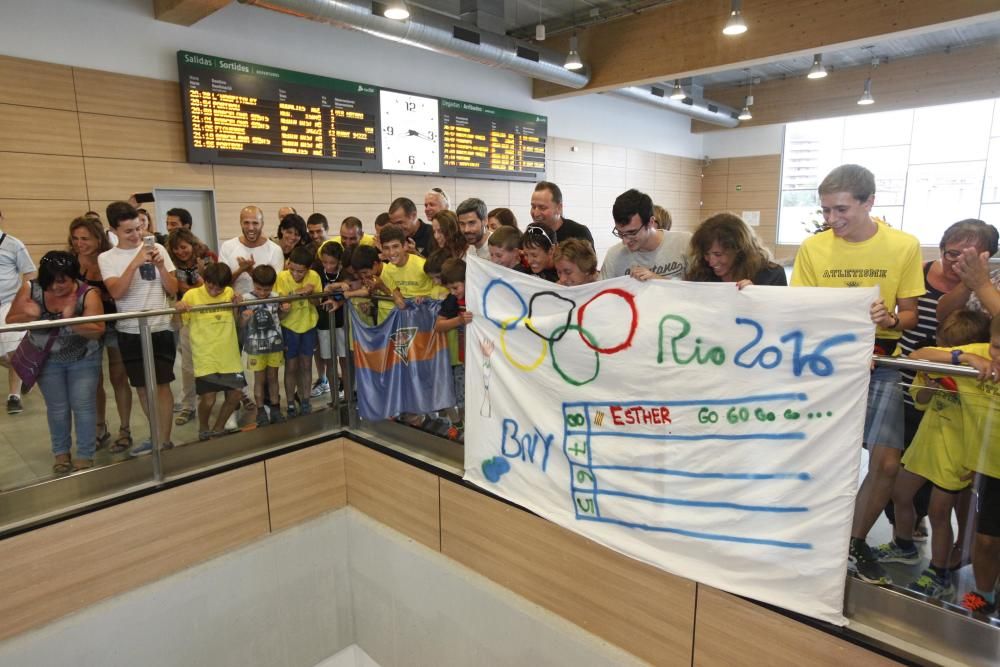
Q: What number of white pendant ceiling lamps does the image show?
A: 7